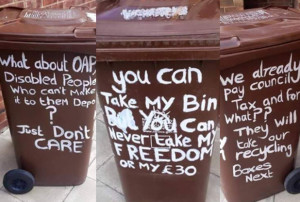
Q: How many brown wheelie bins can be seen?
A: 3